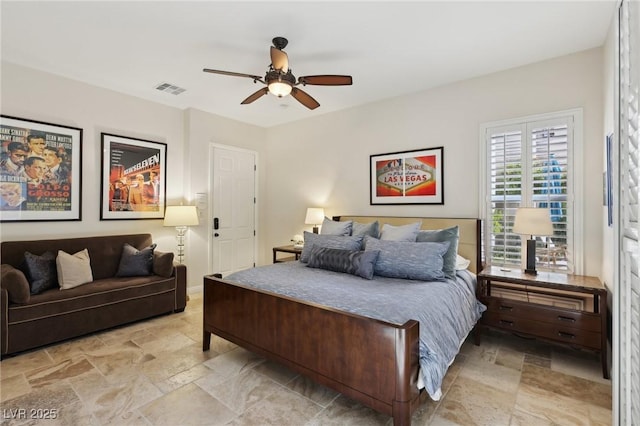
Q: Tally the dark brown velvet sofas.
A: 1